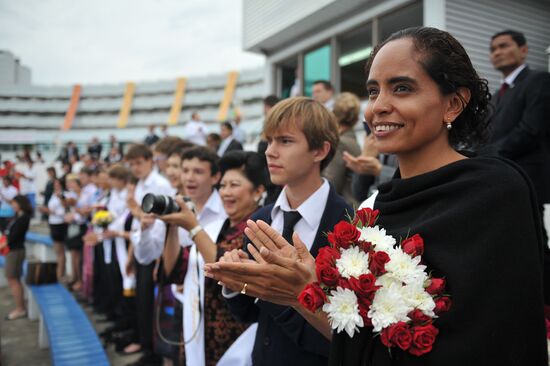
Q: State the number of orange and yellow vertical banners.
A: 4